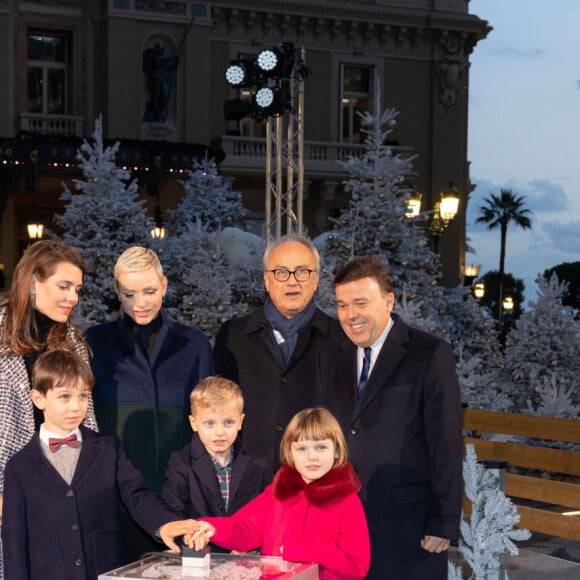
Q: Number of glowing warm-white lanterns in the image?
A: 7